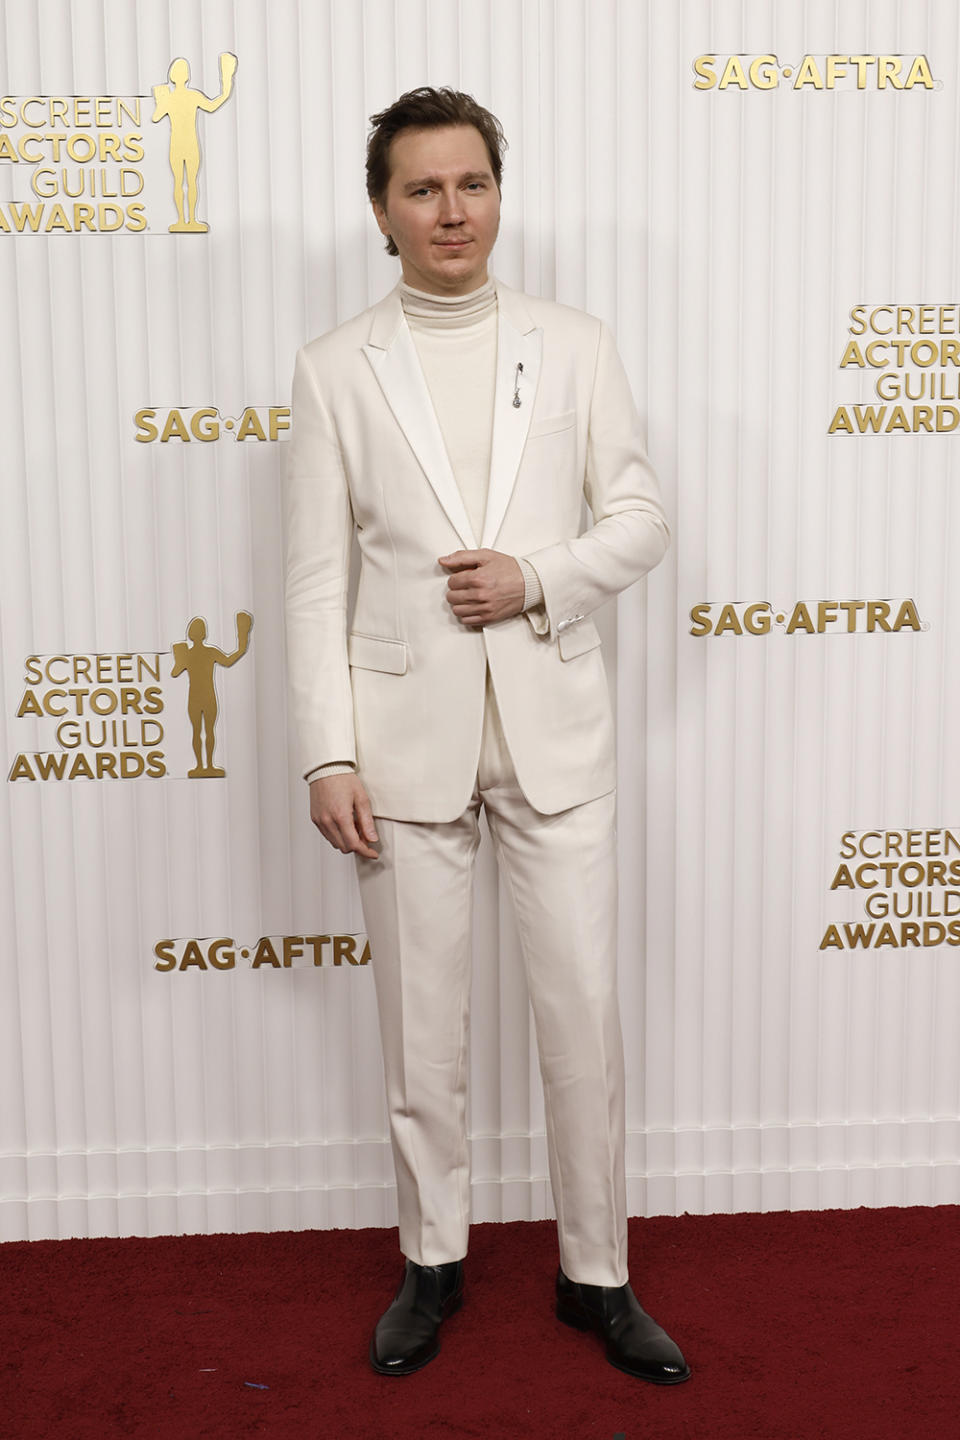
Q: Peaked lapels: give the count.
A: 2